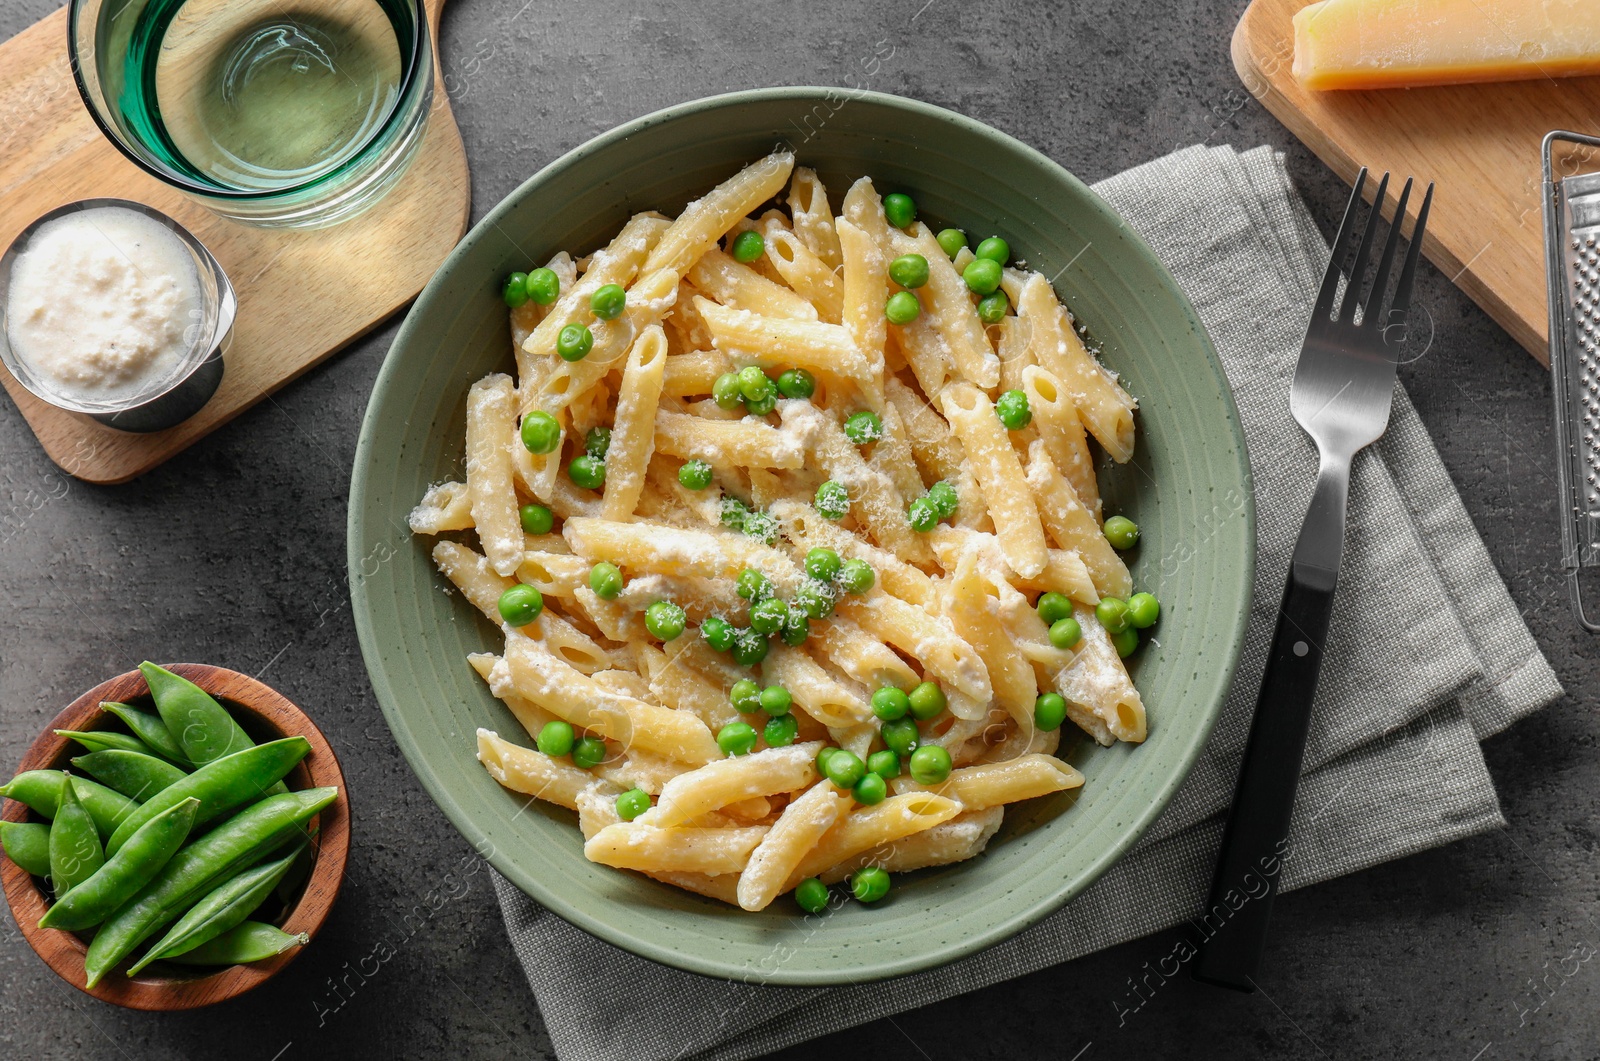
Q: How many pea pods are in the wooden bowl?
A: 12